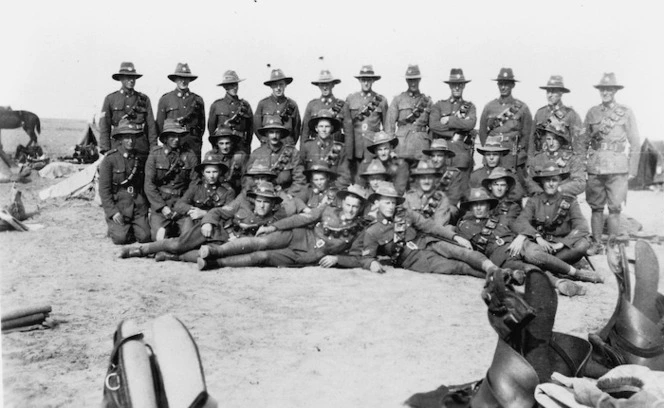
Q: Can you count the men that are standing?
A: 11